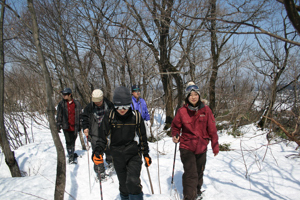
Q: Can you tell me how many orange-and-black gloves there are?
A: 2